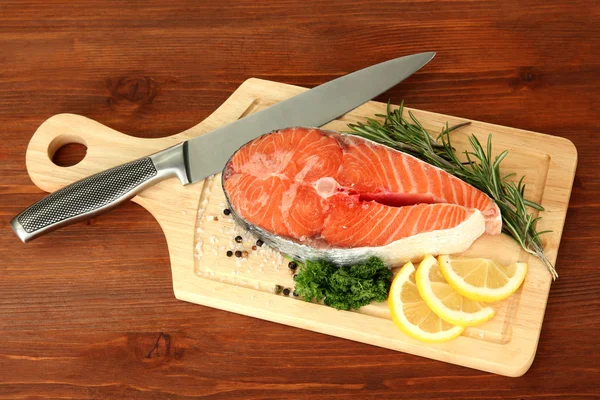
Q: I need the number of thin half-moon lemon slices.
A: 3